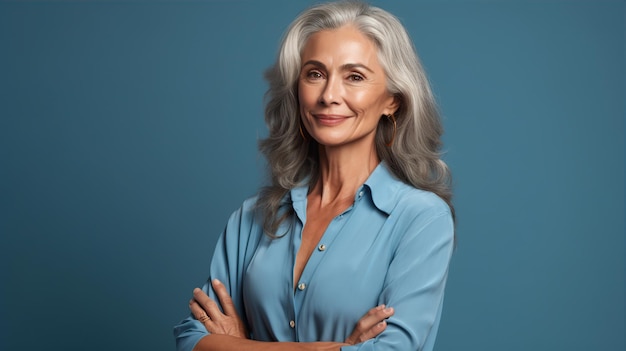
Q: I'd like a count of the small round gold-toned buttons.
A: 3